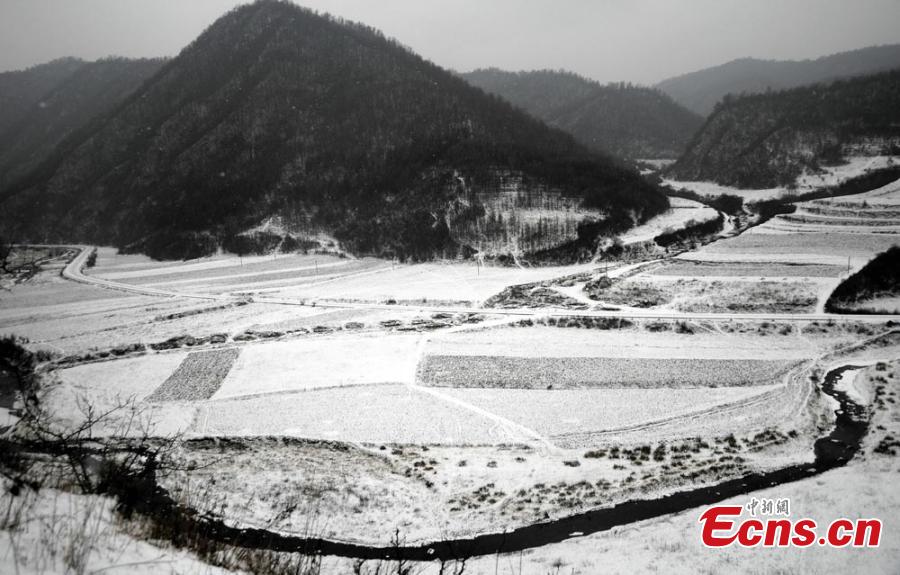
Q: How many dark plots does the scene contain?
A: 2